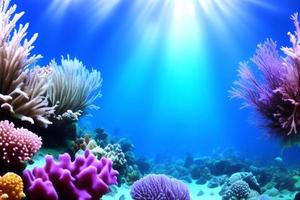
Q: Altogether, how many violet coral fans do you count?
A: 1